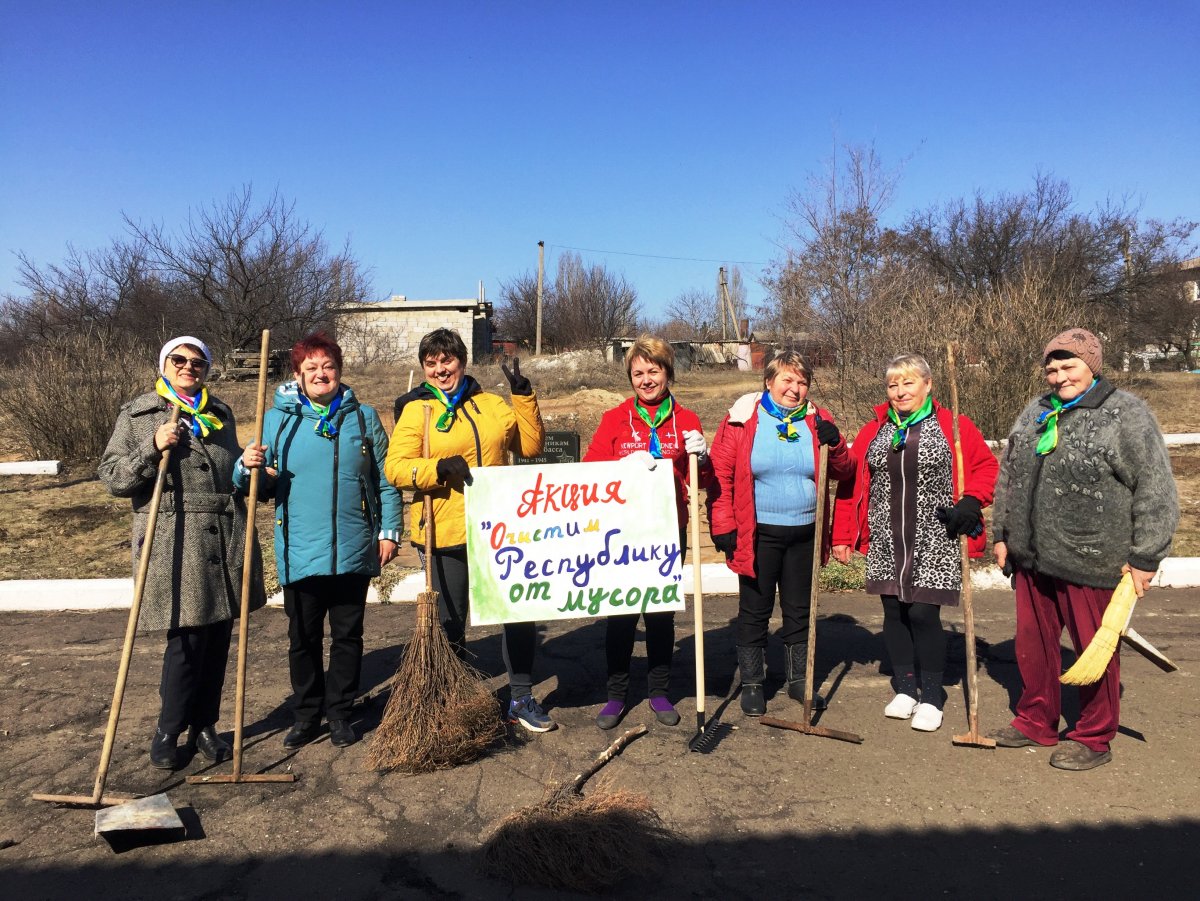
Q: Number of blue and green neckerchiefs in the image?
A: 7